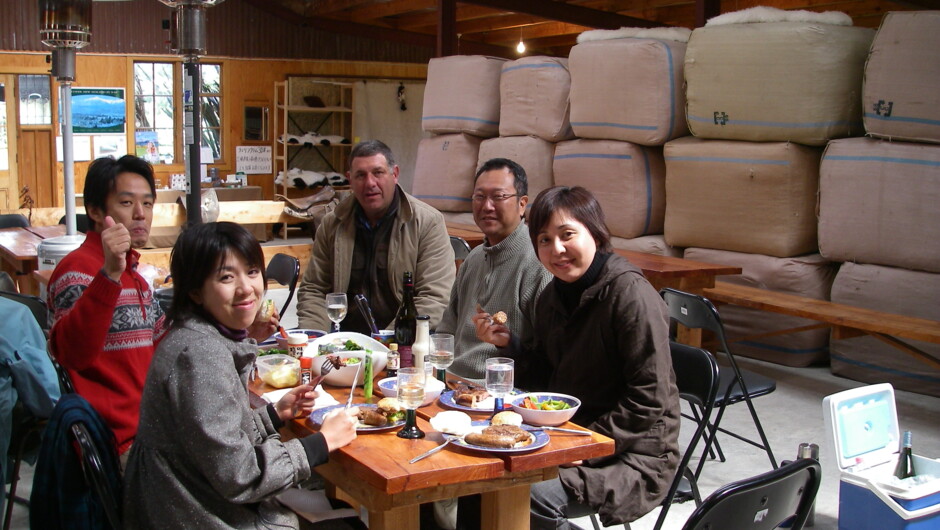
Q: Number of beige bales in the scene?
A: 14